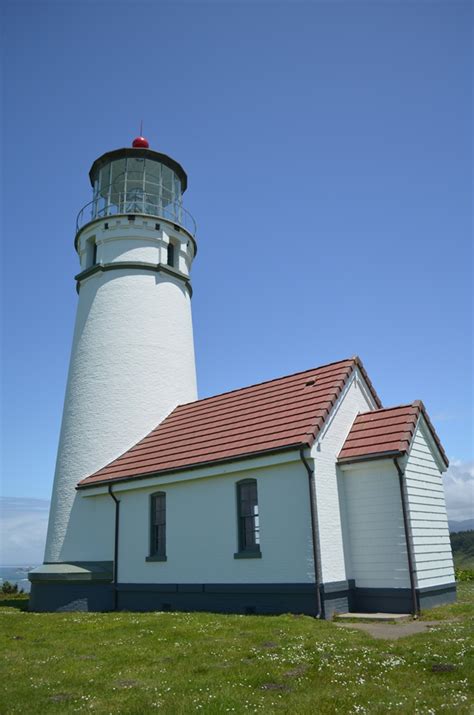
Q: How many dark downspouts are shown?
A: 3